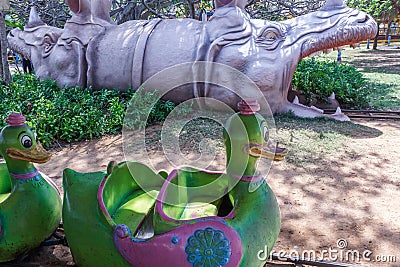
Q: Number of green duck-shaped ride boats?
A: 2